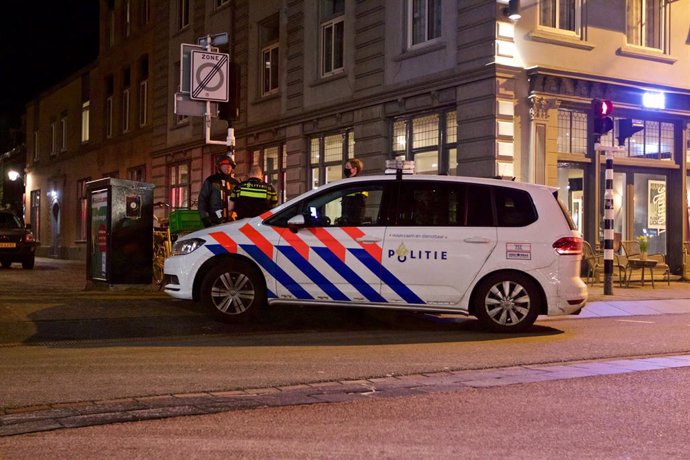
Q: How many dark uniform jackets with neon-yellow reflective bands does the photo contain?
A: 2